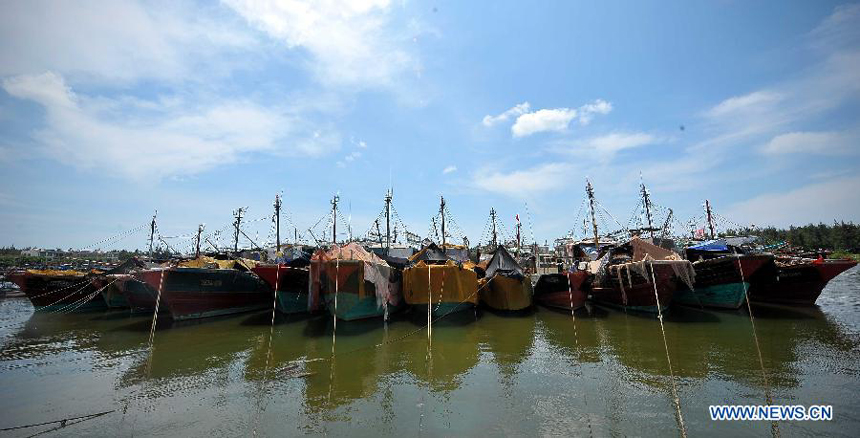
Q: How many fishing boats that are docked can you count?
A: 12